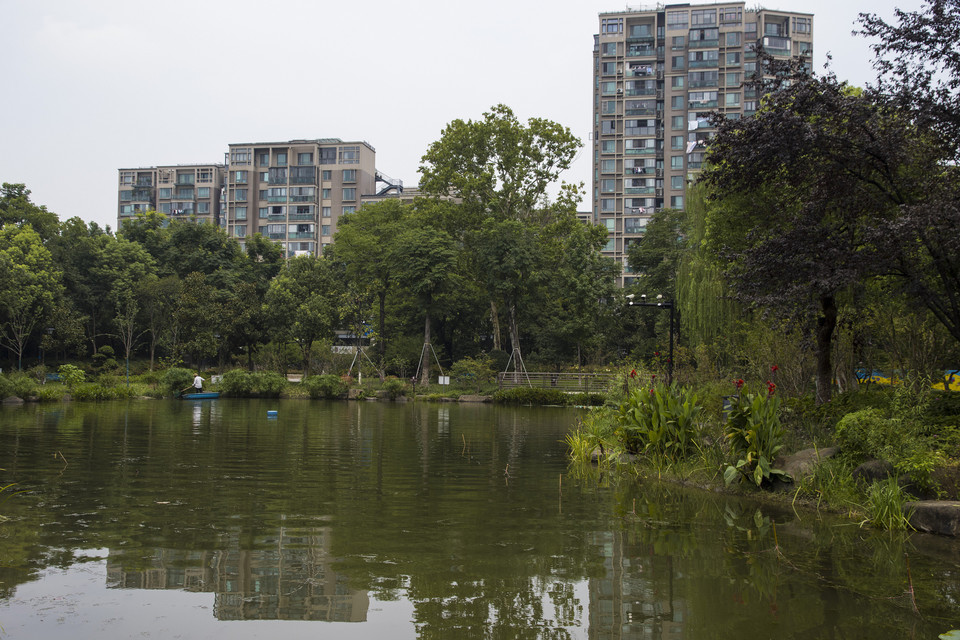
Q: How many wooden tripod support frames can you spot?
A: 3